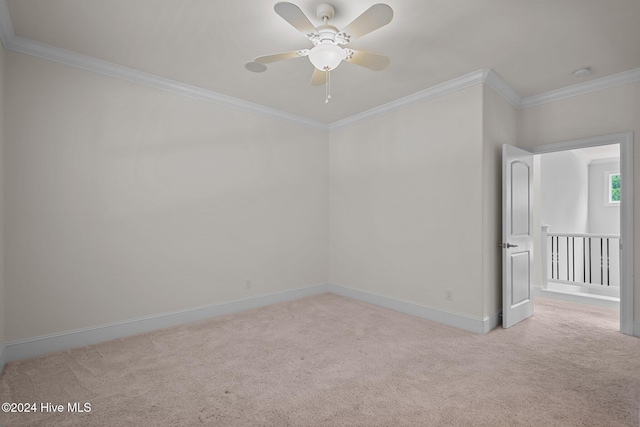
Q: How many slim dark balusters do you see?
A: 8